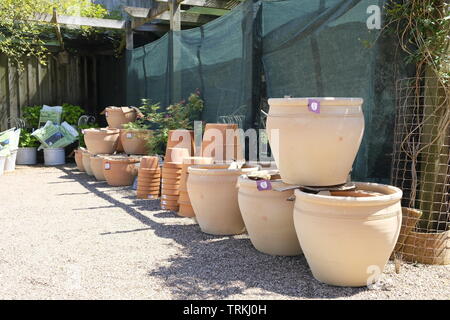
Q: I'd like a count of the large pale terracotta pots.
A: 4